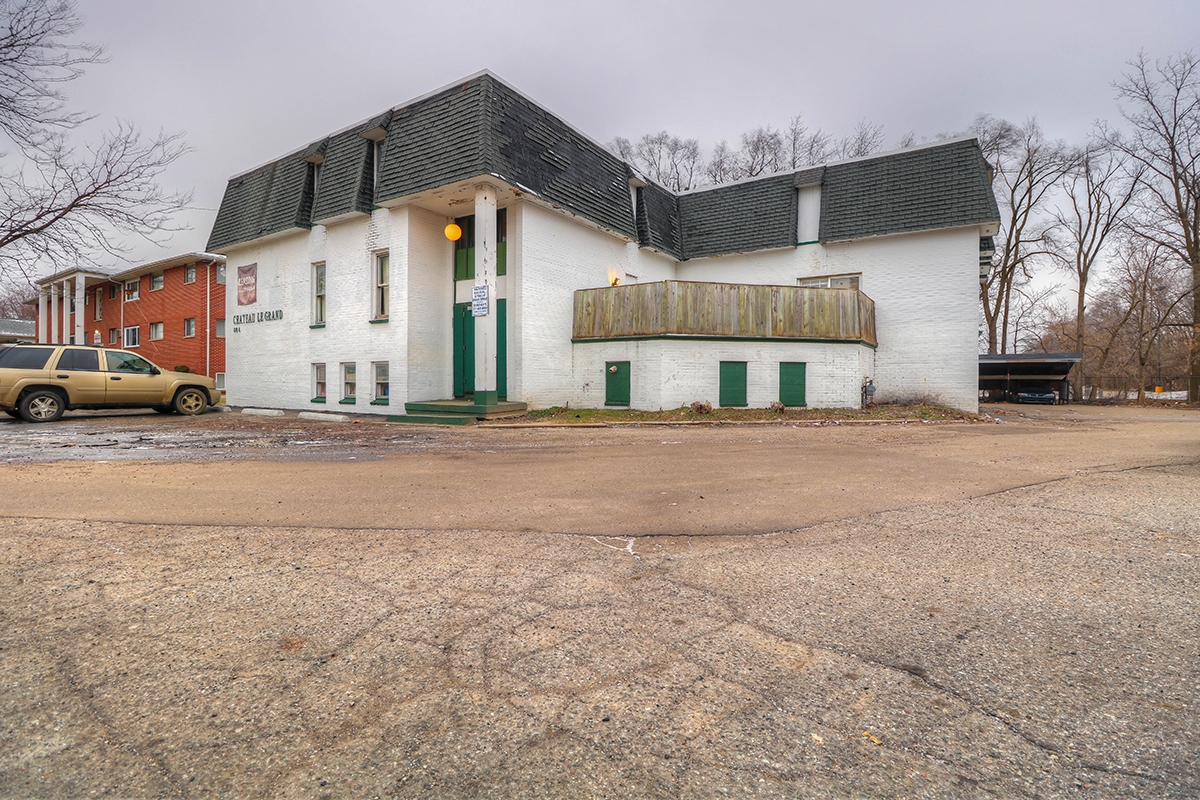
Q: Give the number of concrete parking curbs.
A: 3